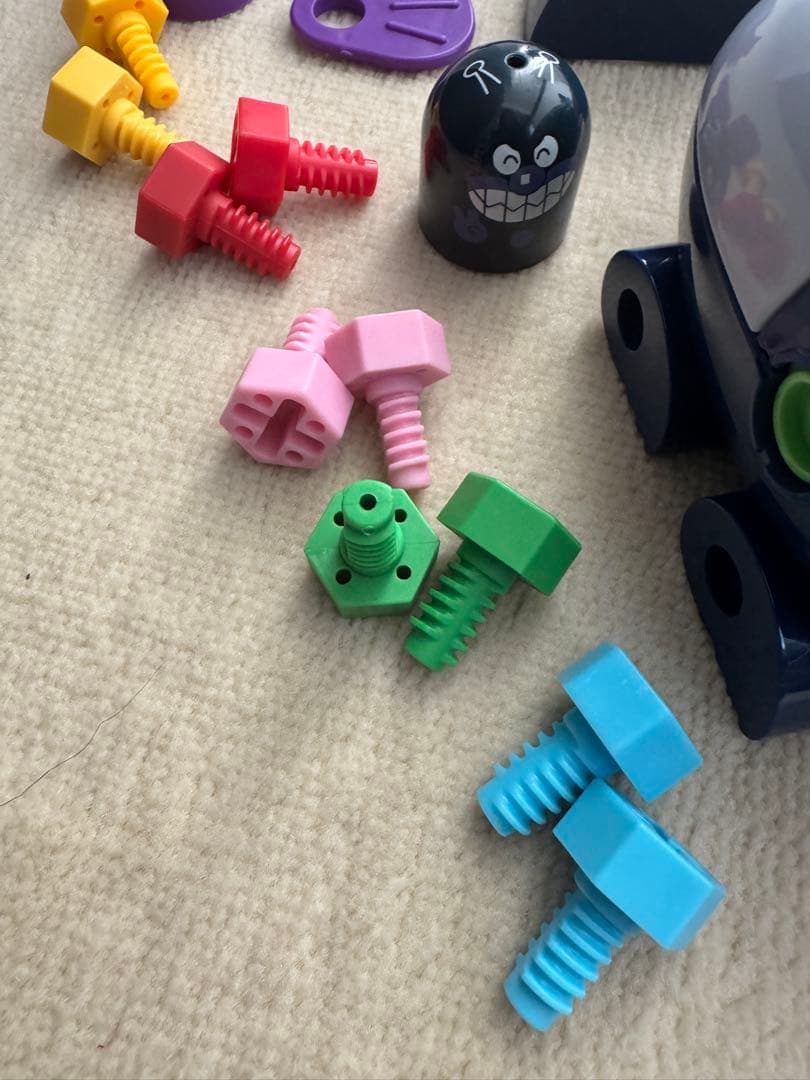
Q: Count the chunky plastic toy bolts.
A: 10